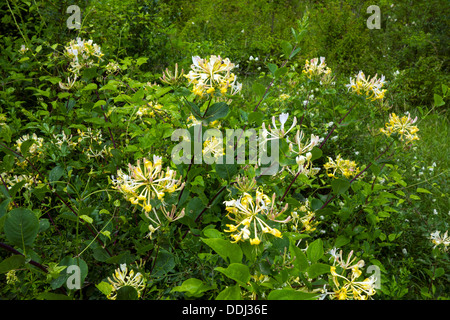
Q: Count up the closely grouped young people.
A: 0